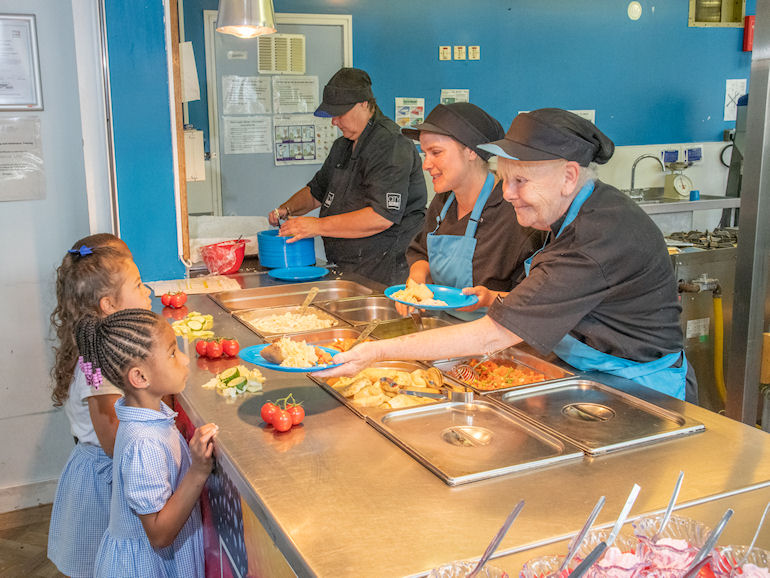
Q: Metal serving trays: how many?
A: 9